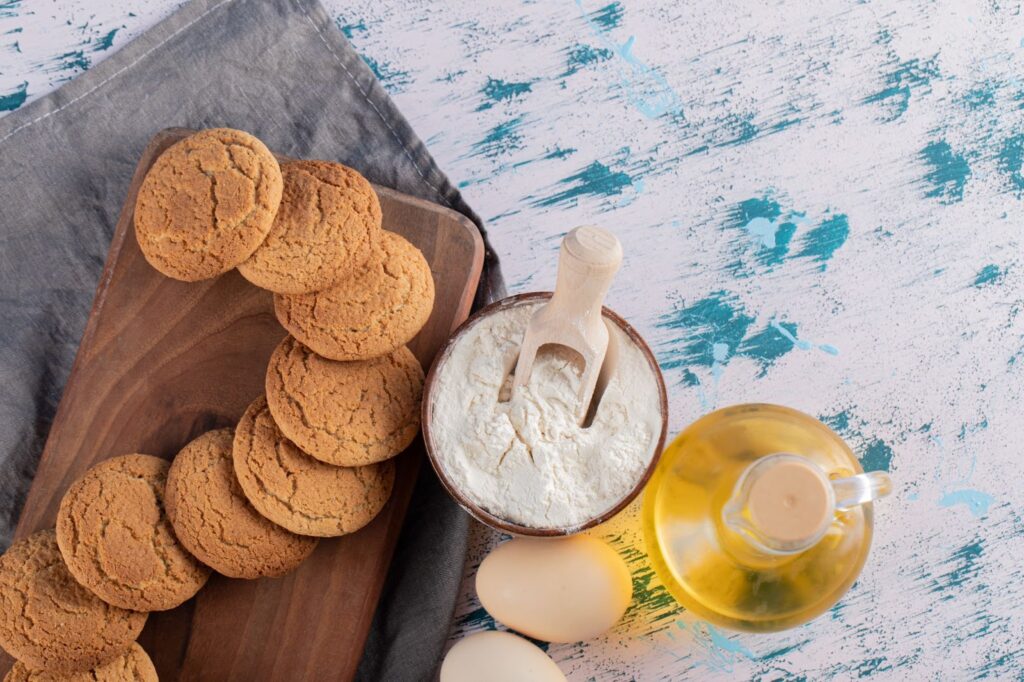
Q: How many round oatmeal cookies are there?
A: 9